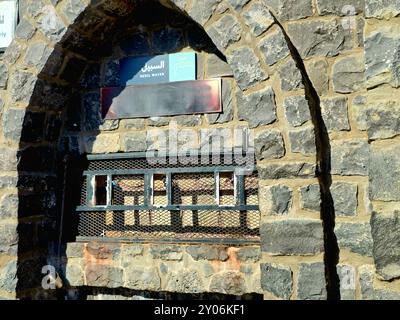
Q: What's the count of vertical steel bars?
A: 6